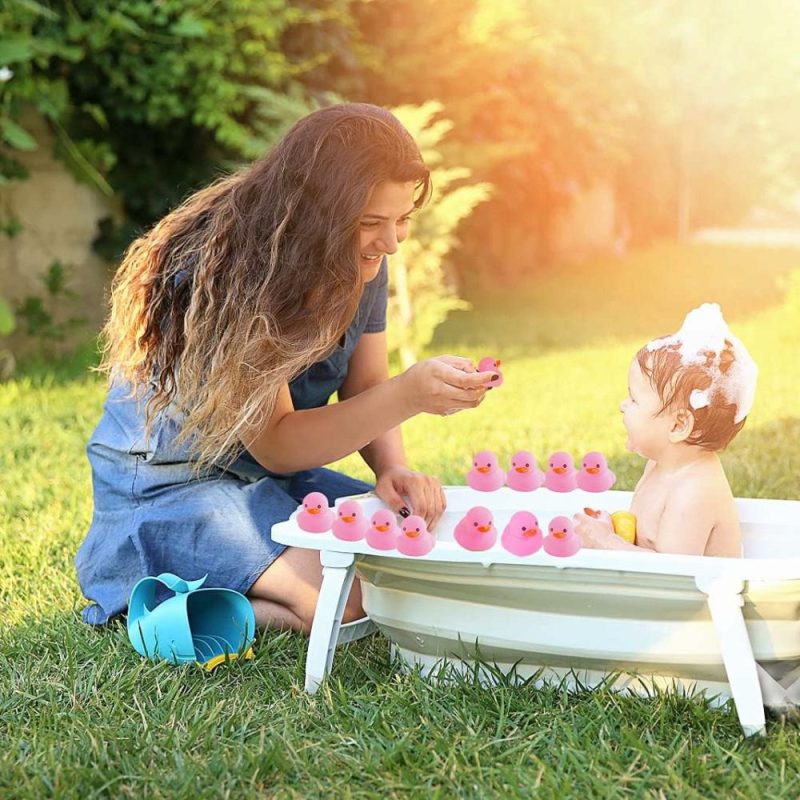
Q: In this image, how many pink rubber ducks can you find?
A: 12